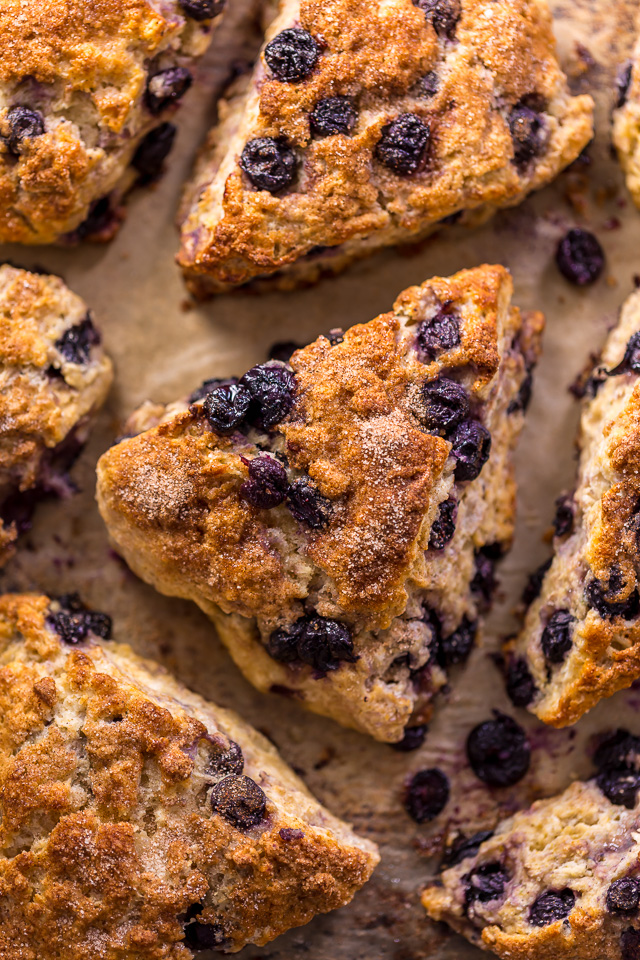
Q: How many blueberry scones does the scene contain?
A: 8